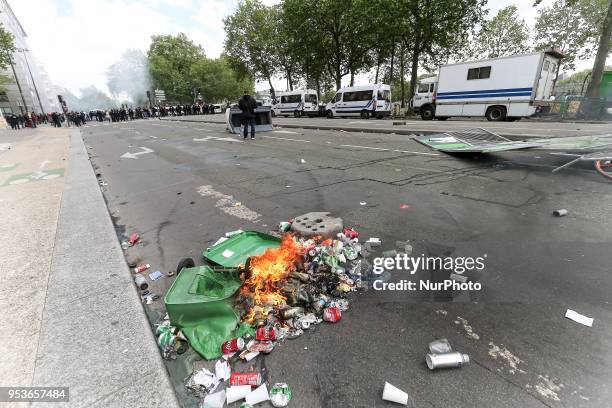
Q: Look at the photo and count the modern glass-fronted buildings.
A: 1